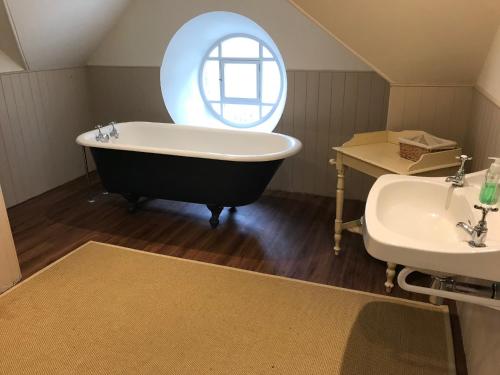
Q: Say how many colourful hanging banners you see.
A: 0